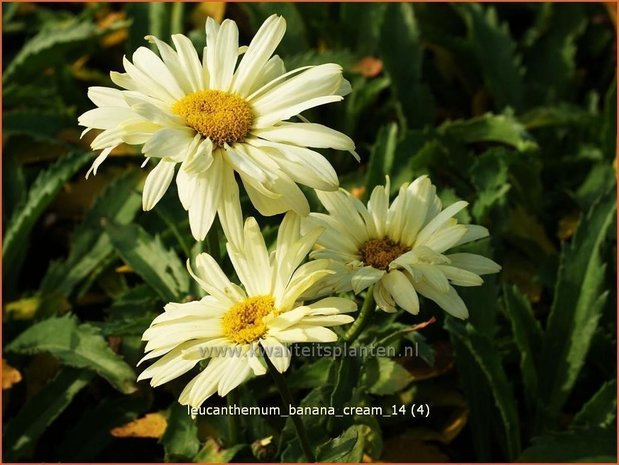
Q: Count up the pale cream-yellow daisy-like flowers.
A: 3